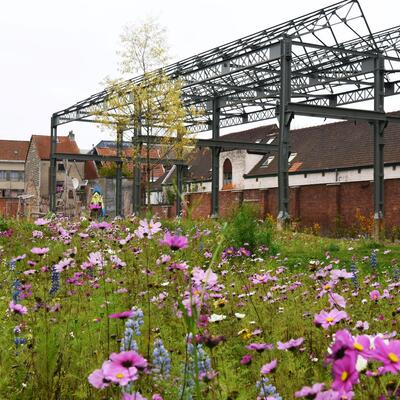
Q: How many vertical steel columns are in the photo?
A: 7